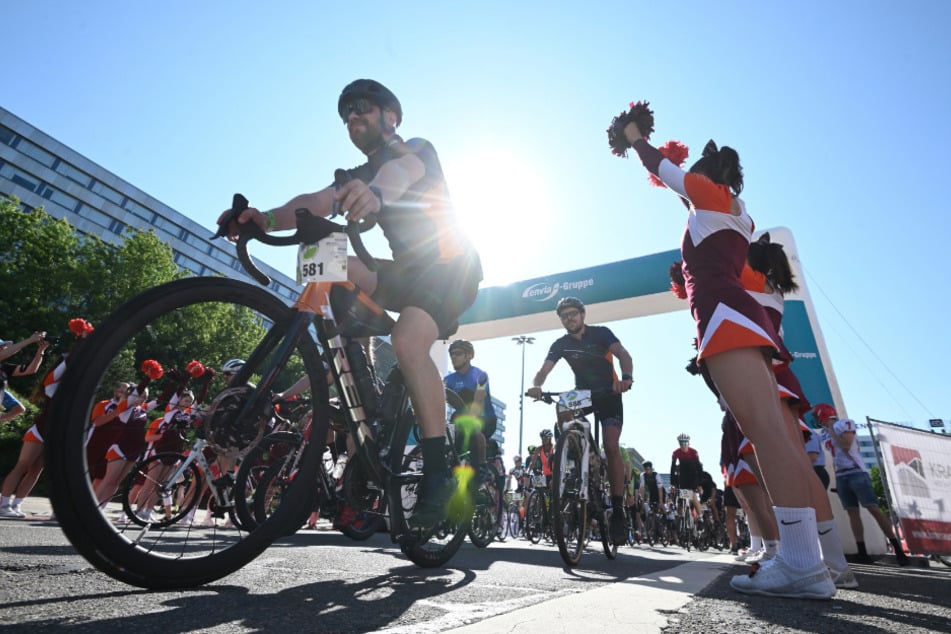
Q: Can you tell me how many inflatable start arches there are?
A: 1